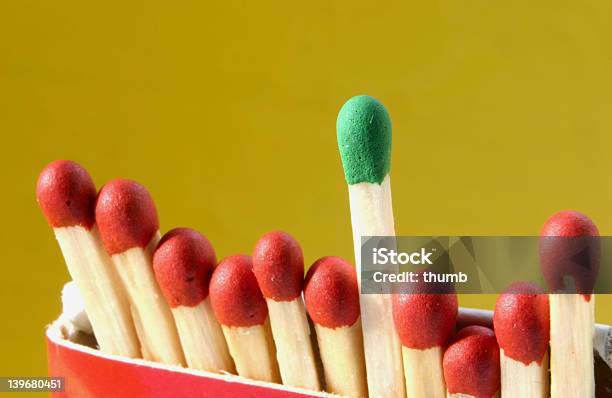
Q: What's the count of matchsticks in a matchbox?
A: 11